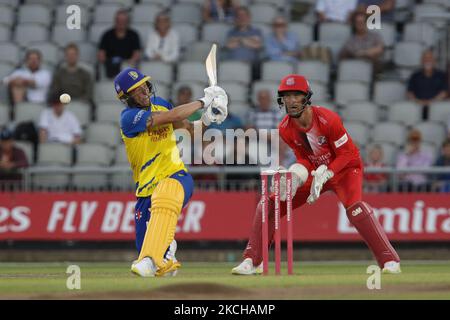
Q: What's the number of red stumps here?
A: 3